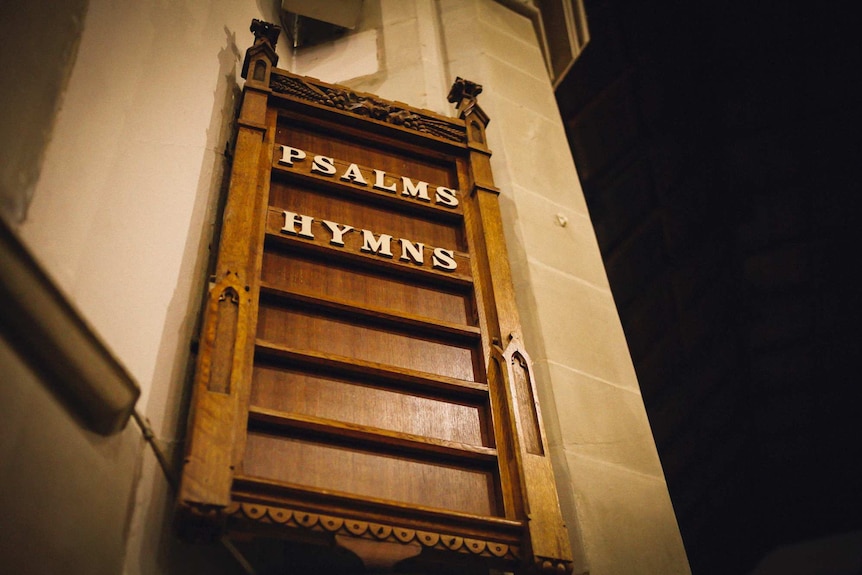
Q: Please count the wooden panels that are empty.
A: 4